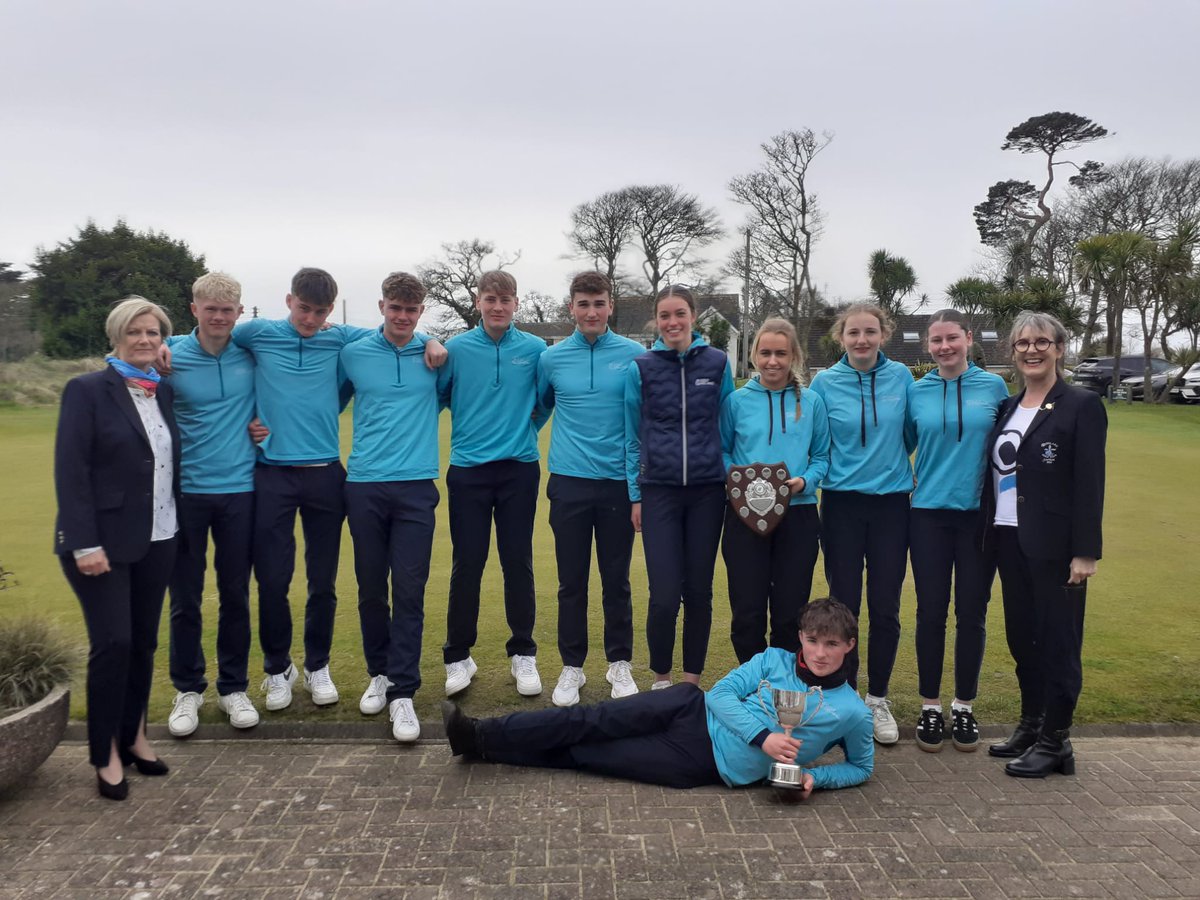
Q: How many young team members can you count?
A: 10